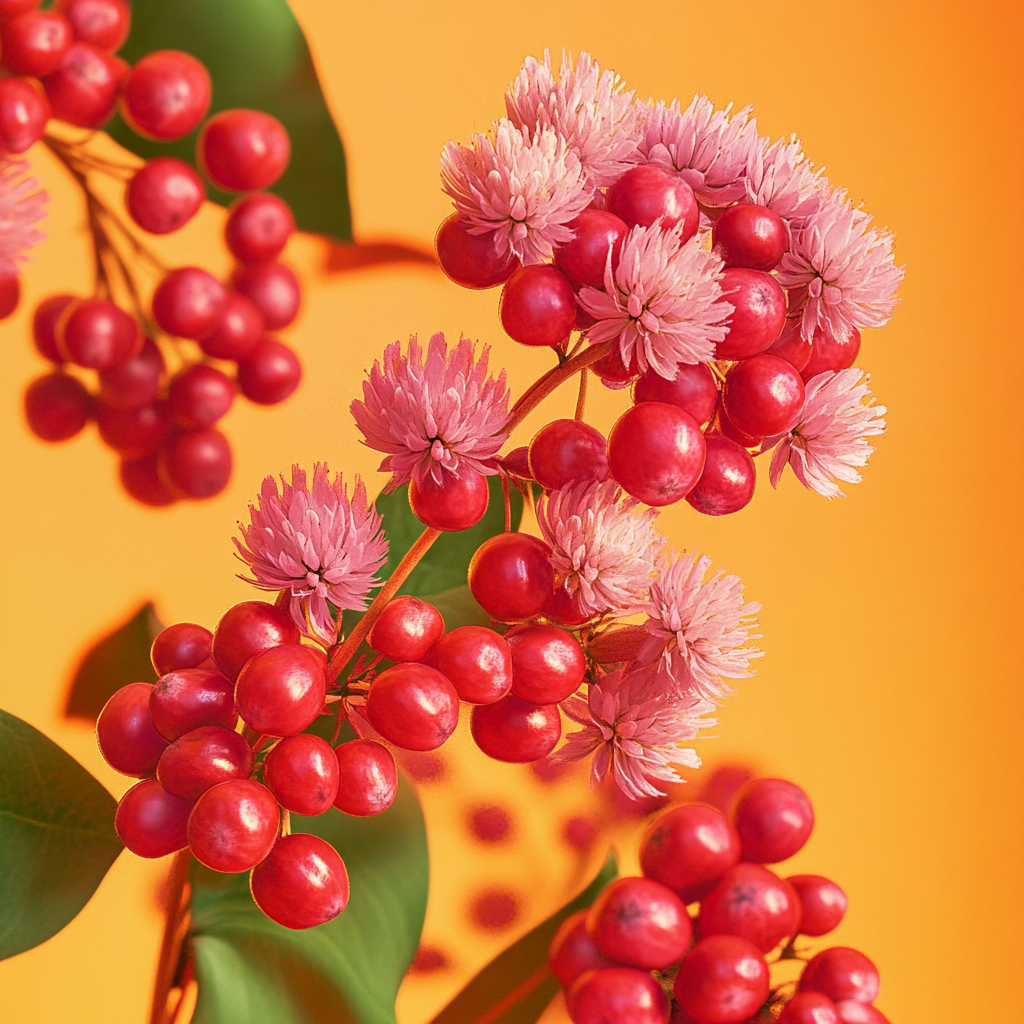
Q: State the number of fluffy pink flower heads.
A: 13